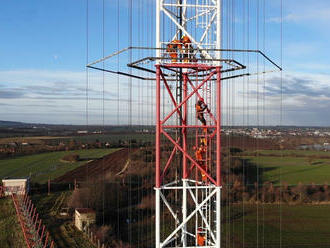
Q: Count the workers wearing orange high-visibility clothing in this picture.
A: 5